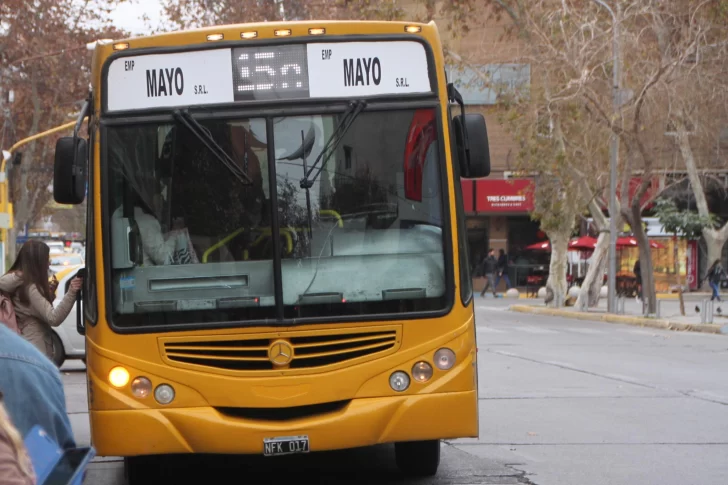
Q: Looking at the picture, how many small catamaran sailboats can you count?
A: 0